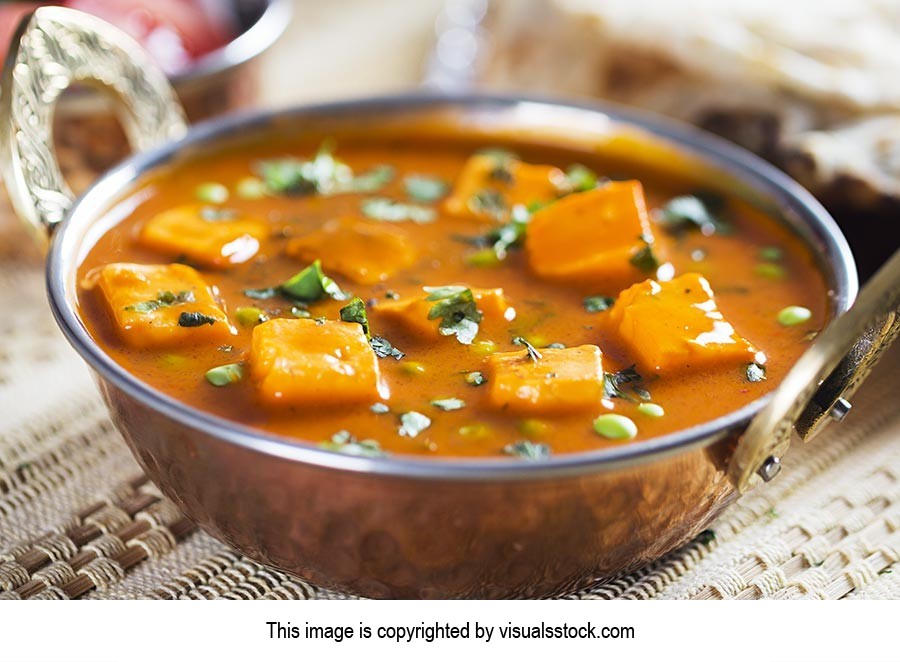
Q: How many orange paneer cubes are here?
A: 9